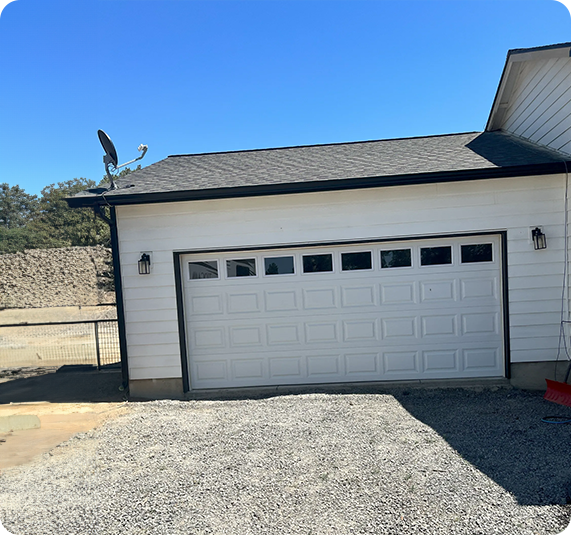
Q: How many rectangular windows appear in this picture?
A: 8